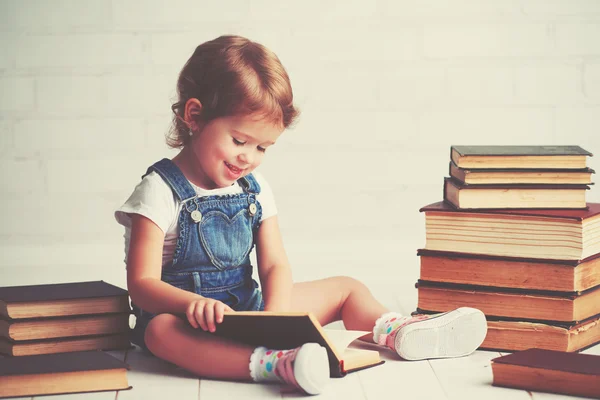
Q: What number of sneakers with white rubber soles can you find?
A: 2